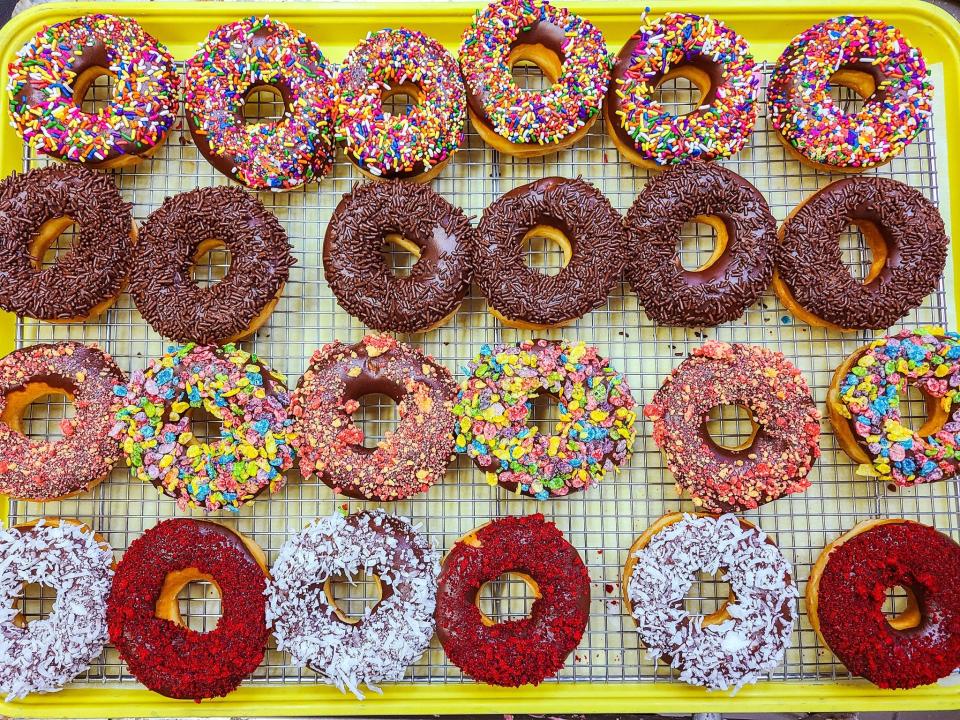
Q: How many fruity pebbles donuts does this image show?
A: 3